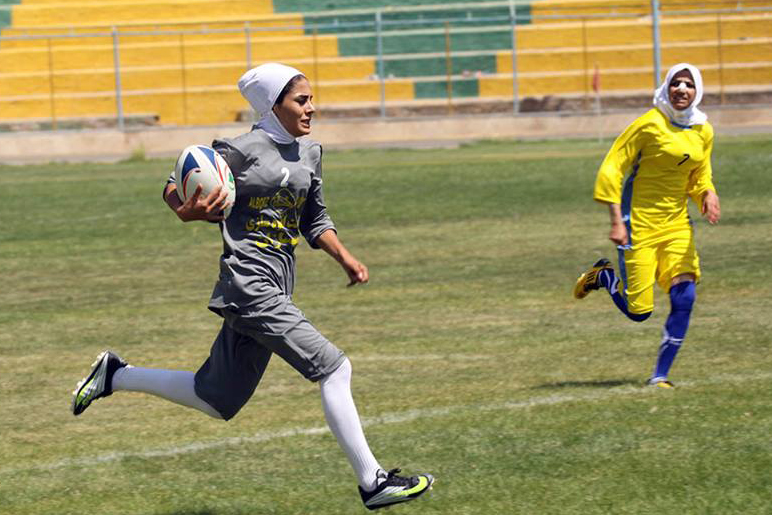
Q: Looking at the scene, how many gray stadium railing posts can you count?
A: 5